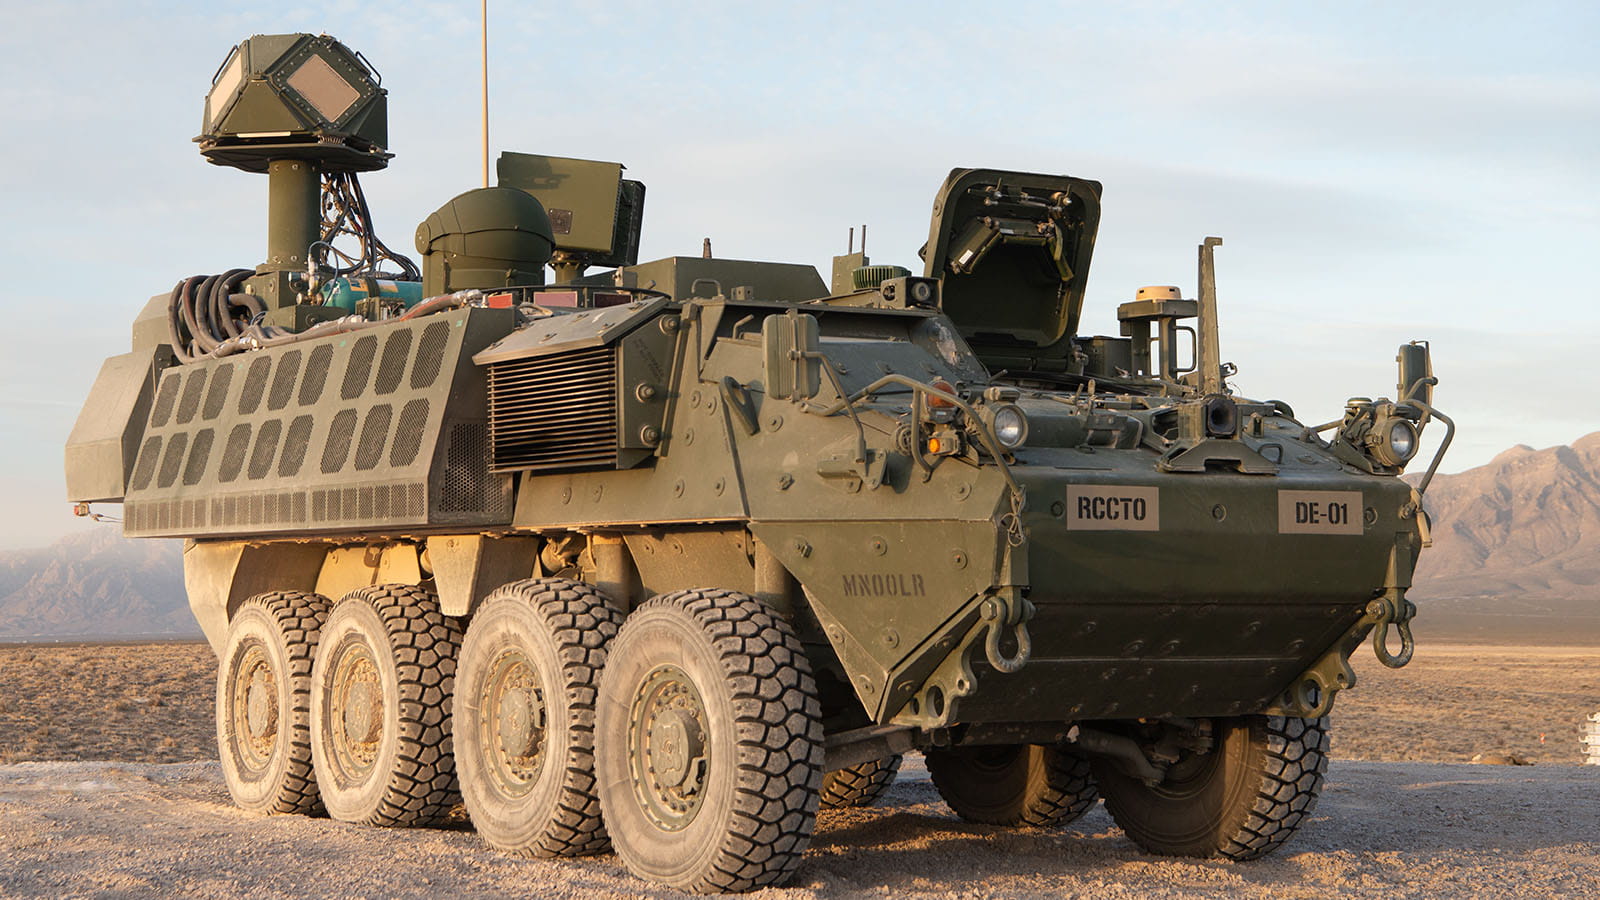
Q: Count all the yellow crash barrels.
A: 0